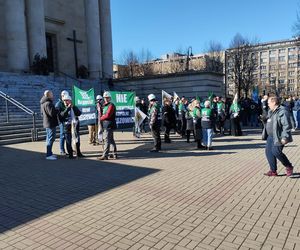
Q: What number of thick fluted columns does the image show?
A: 4